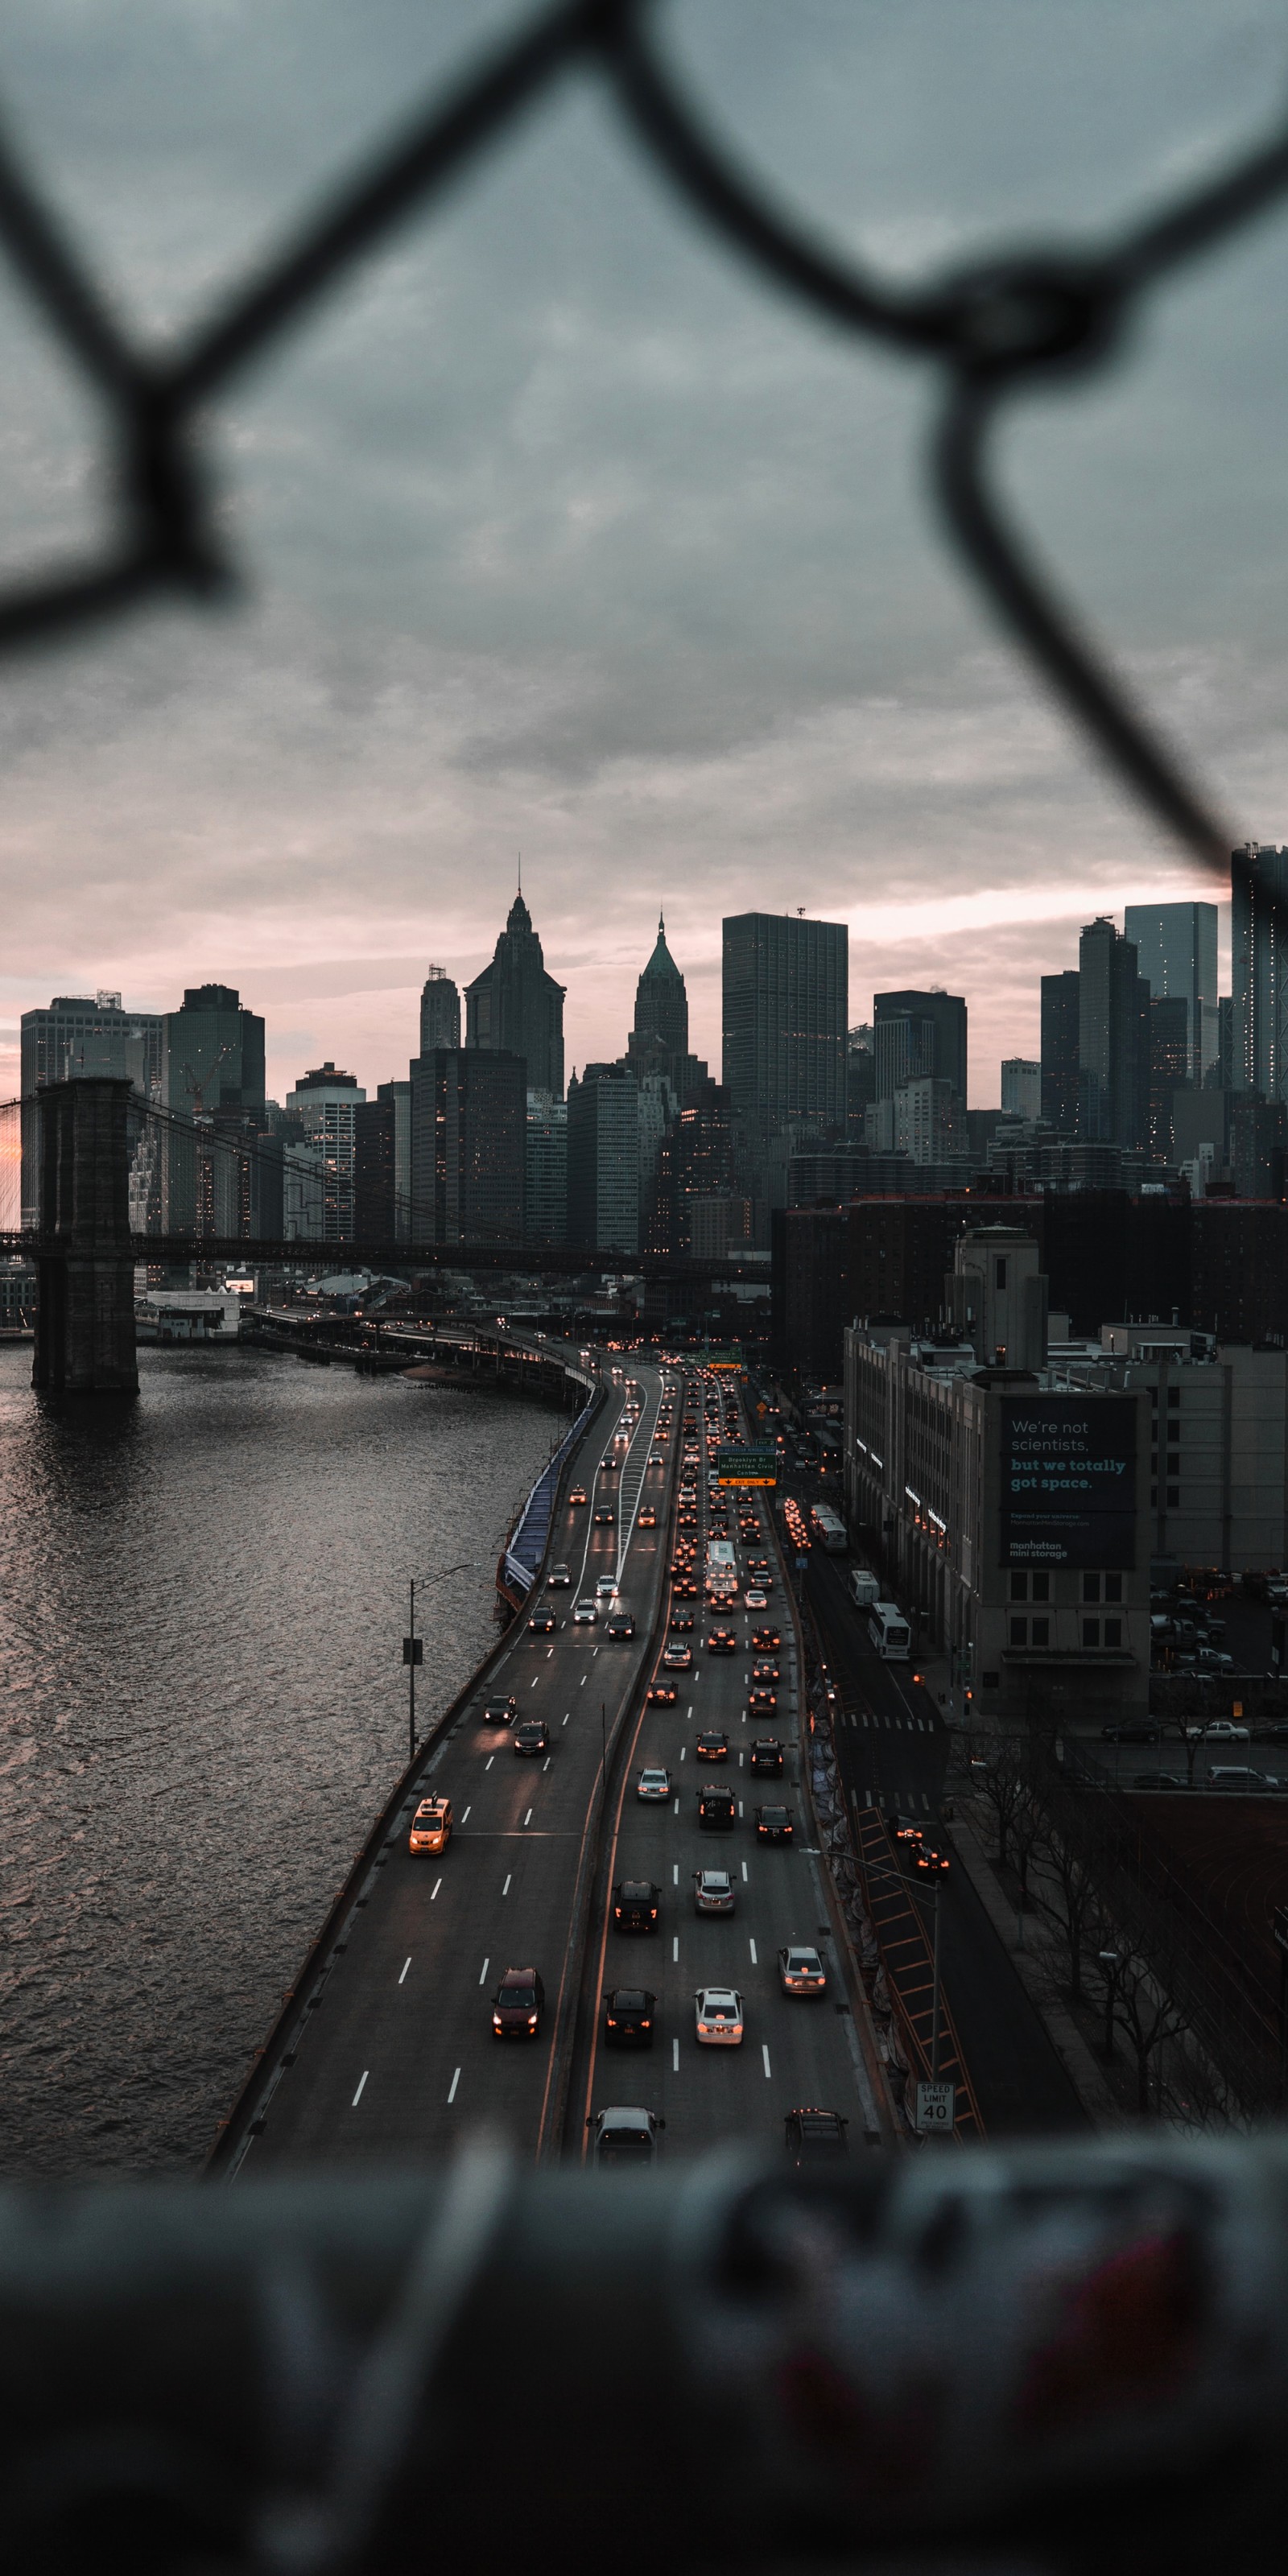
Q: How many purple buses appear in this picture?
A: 0